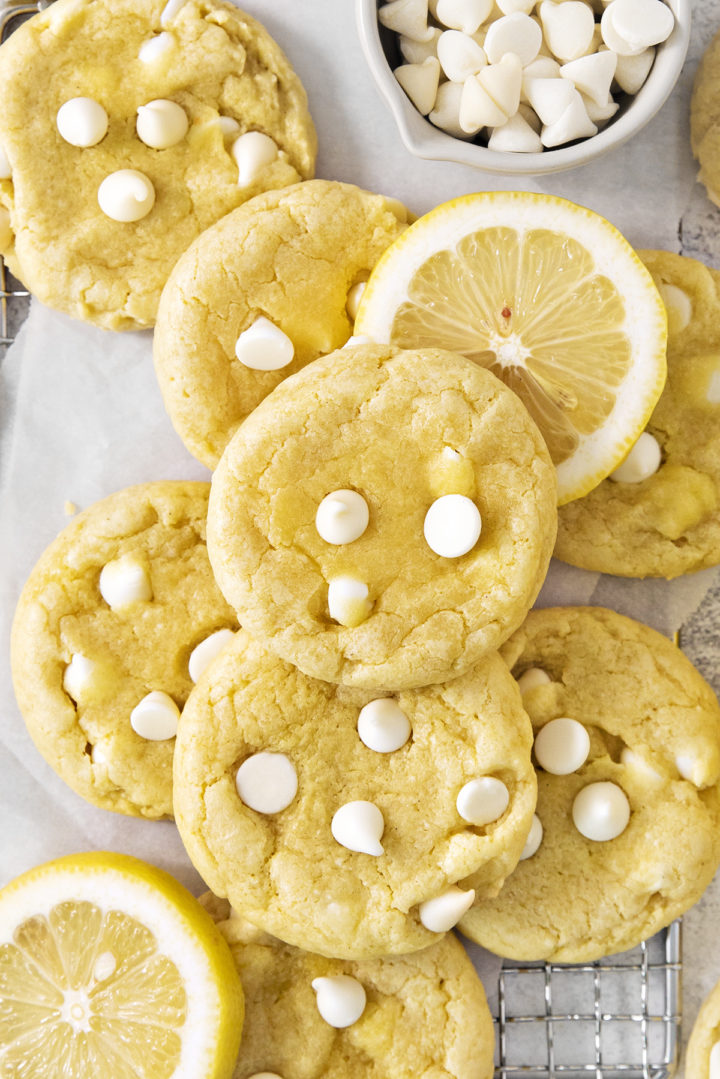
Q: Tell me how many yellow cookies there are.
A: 10